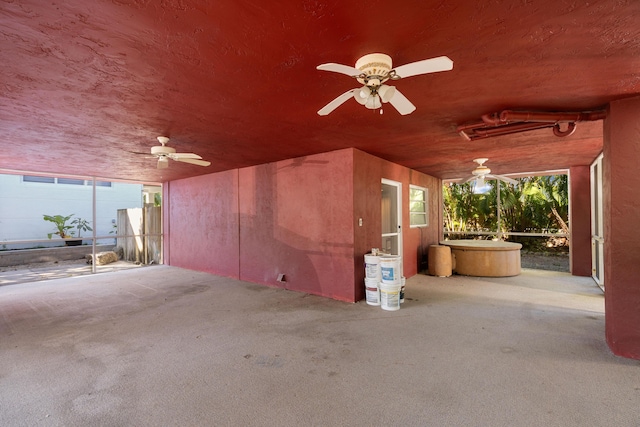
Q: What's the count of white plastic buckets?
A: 5